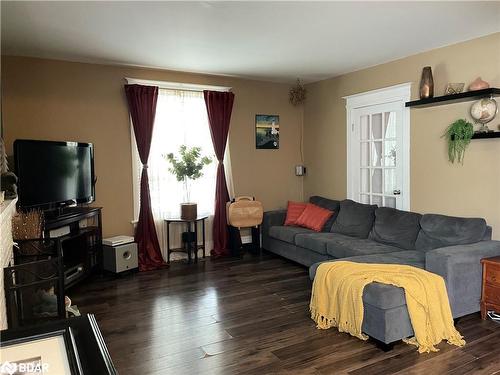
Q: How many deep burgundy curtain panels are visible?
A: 2